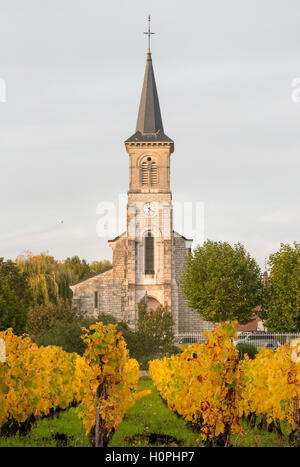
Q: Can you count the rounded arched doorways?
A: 1